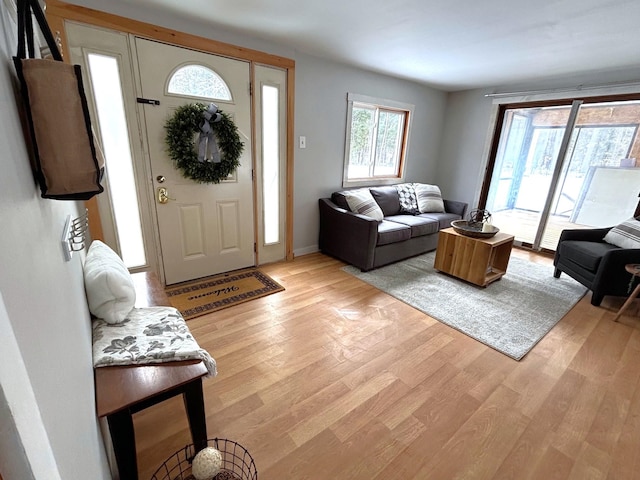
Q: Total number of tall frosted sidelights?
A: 2